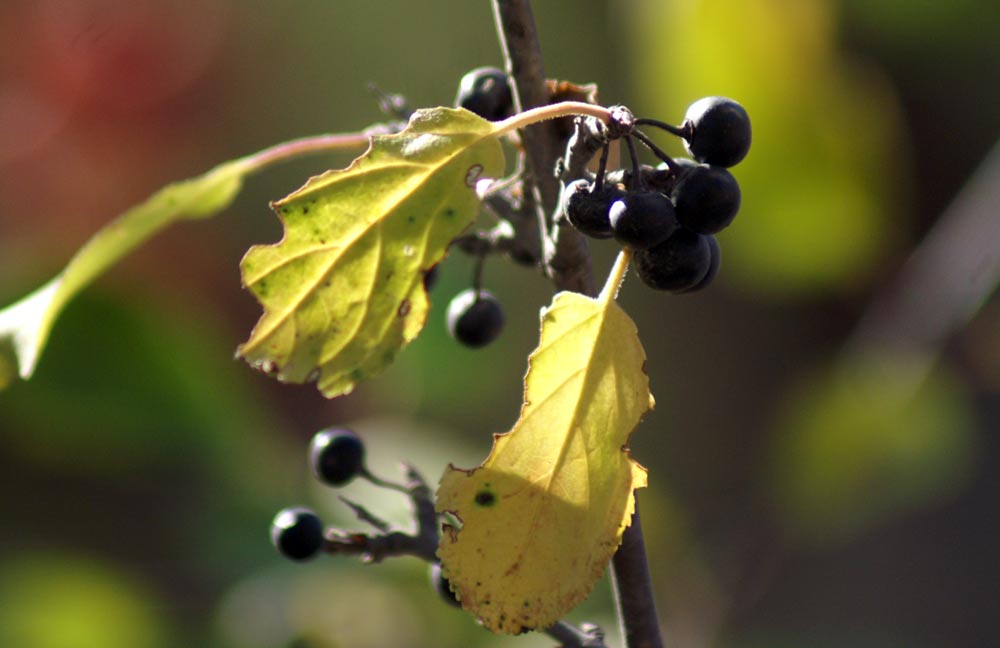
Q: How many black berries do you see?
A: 13